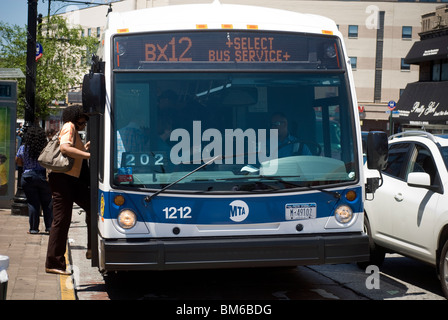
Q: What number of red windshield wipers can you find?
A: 0